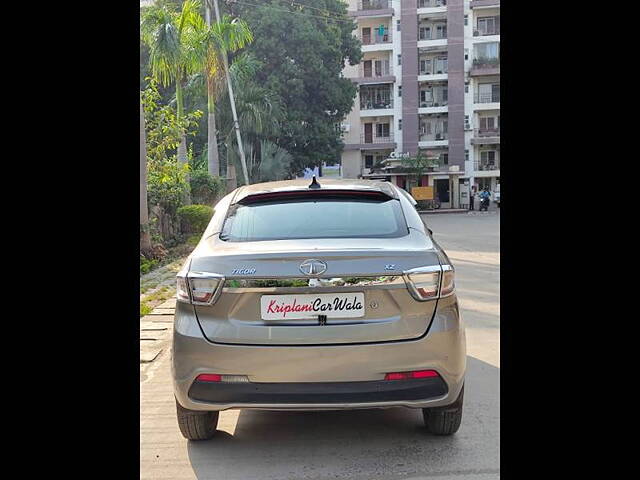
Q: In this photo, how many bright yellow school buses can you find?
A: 0